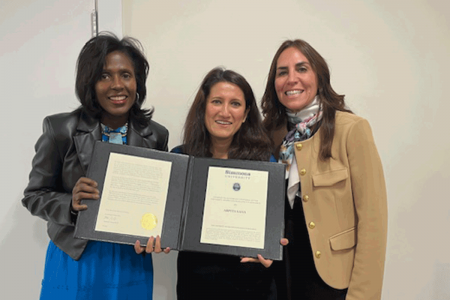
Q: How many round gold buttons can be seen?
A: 5